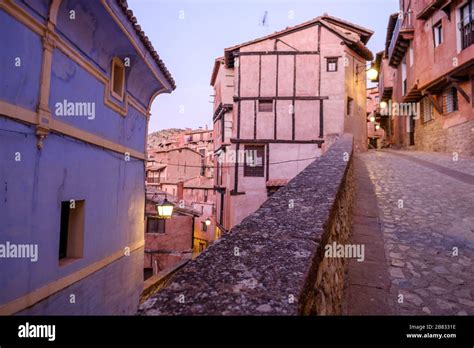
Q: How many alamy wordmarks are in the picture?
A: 6